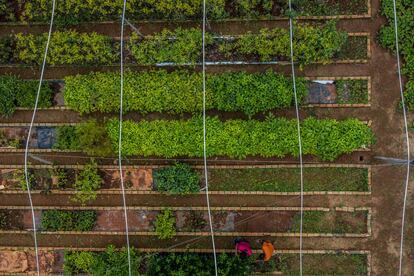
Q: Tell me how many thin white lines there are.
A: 5